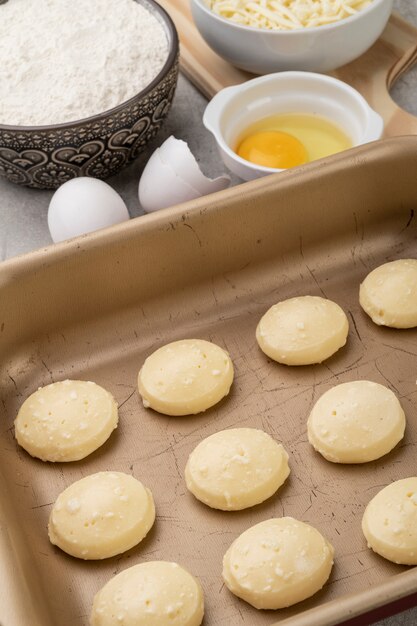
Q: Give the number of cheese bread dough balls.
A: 10